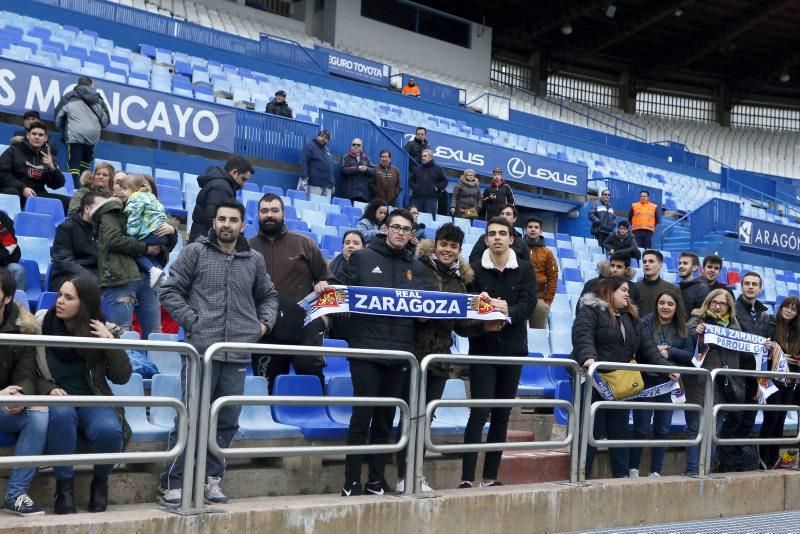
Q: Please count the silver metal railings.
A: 5